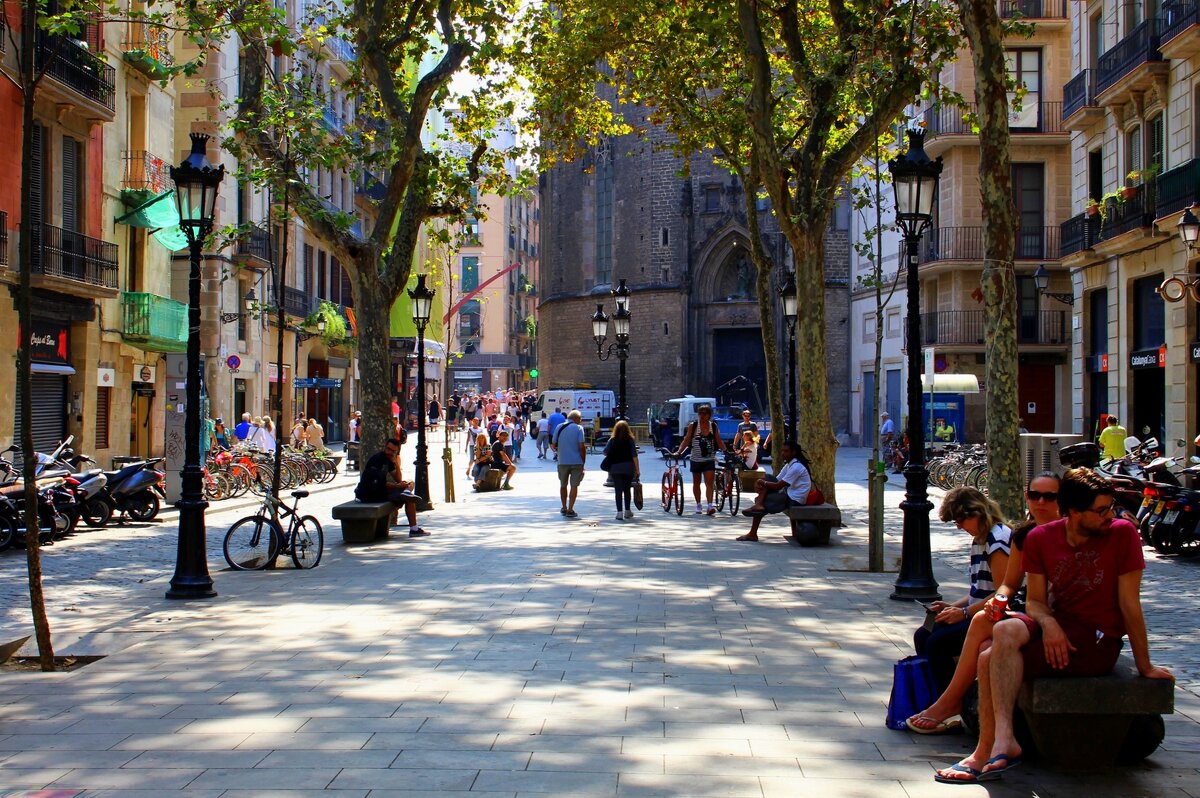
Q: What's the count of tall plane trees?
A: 4